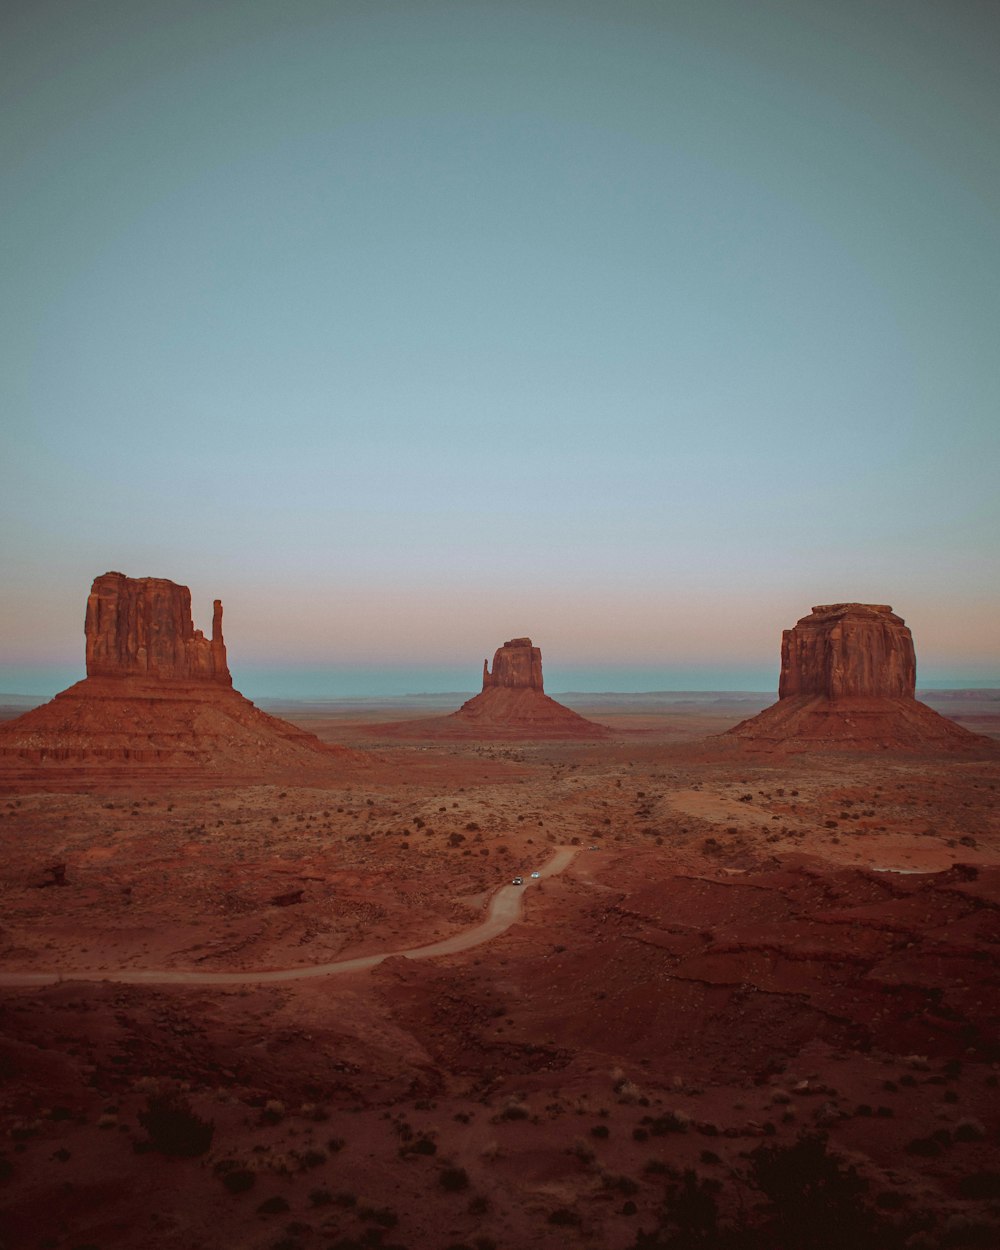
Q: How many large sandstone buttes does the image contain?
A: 3